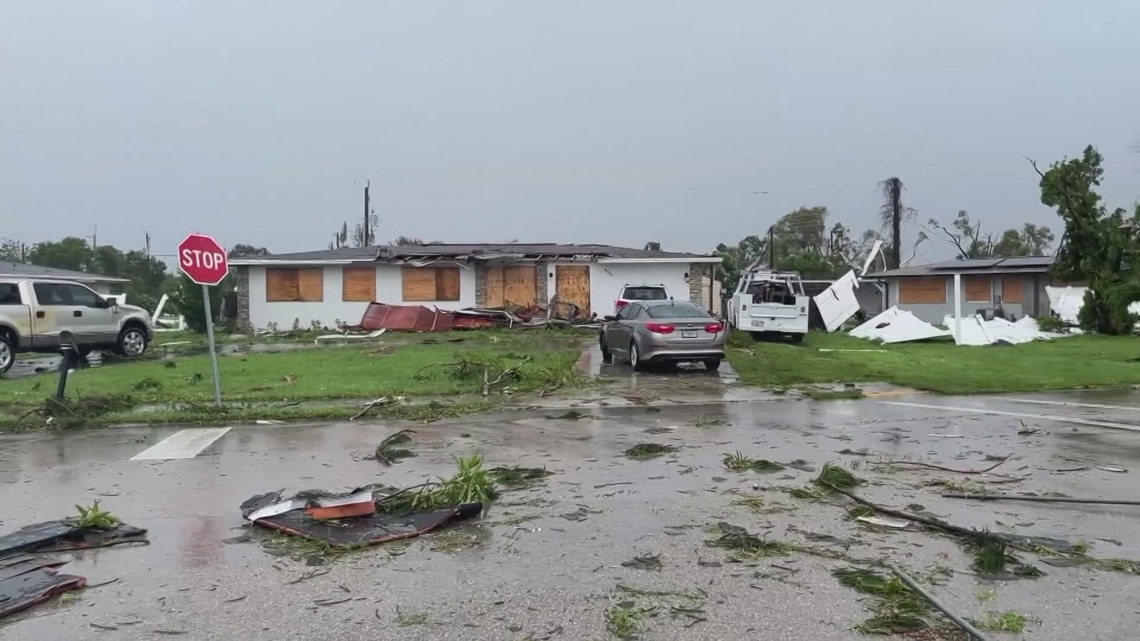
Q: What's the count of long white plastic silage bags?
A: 0